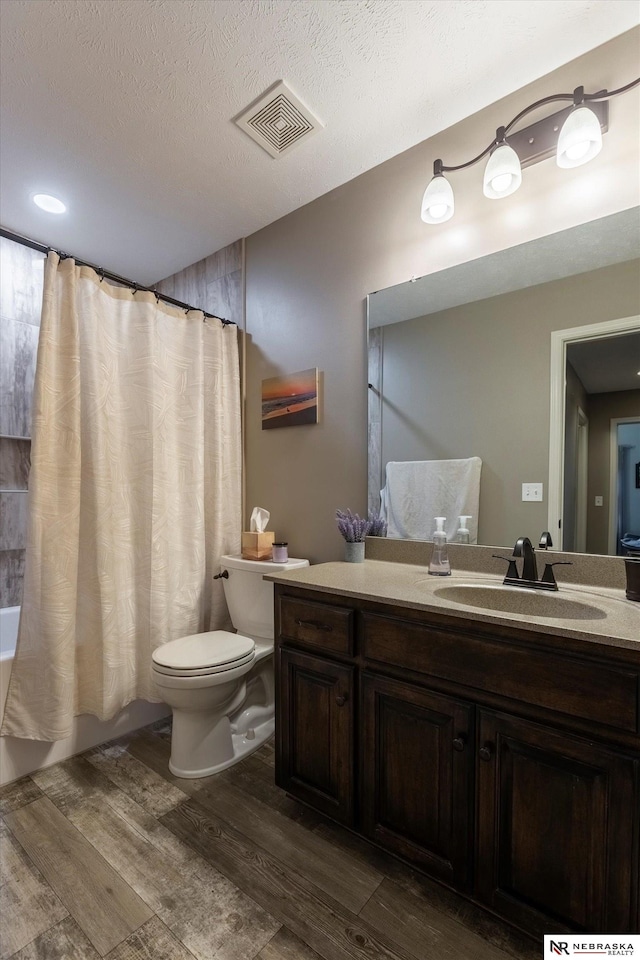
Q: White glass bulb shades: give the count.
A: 3